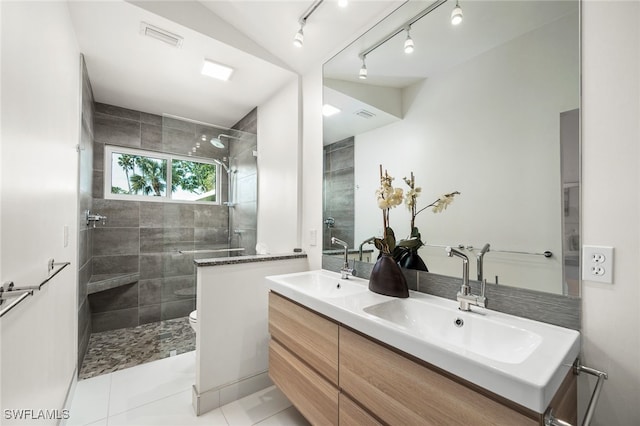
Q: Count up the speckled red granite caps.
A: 0